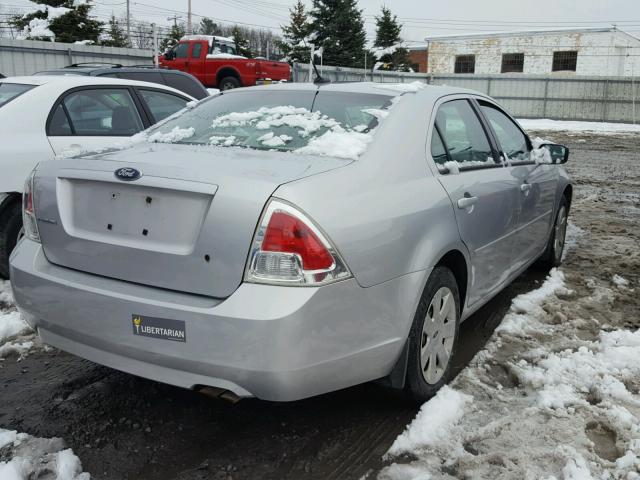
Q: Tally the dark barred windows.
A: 3